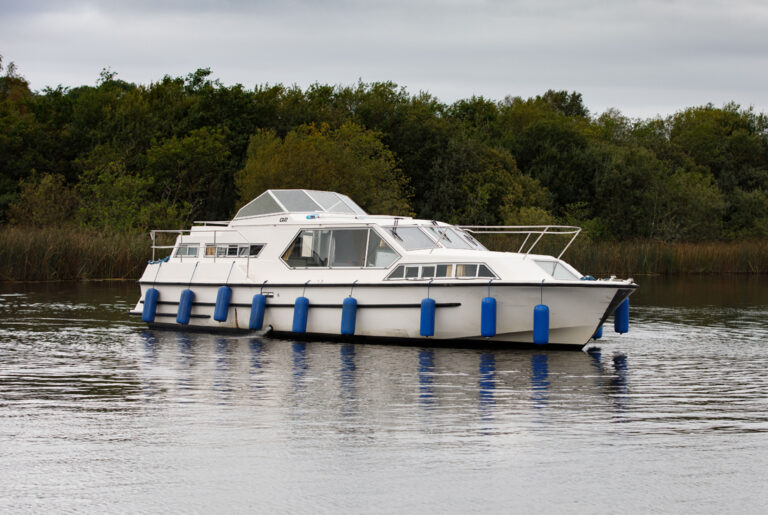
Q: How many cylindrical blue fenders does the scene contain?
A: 11